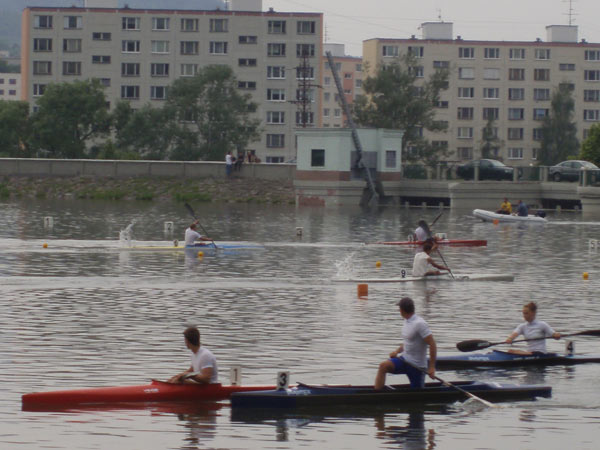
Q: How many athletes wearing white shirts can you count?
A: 6